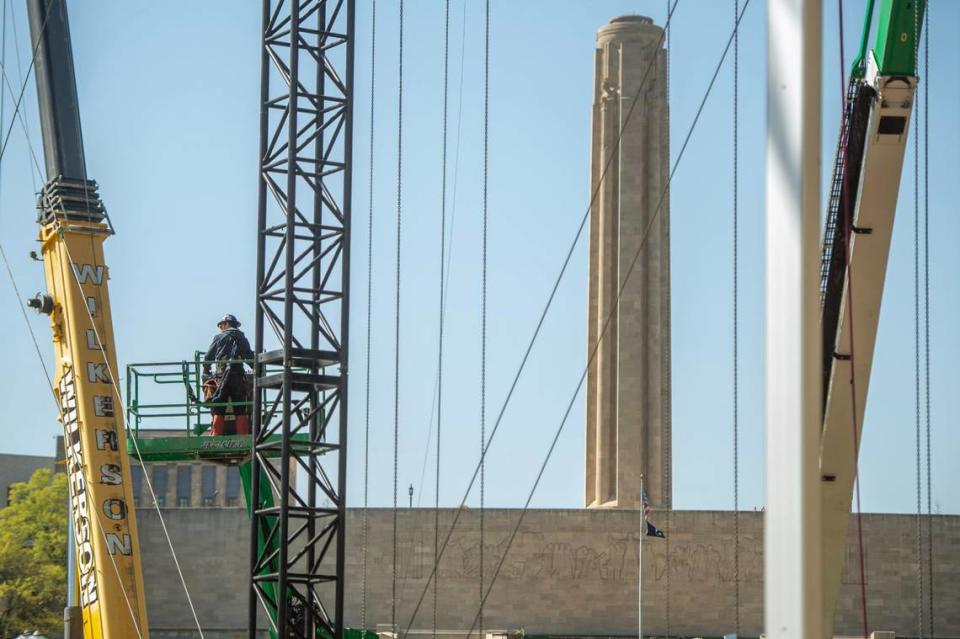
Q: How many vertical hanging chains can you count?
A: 8